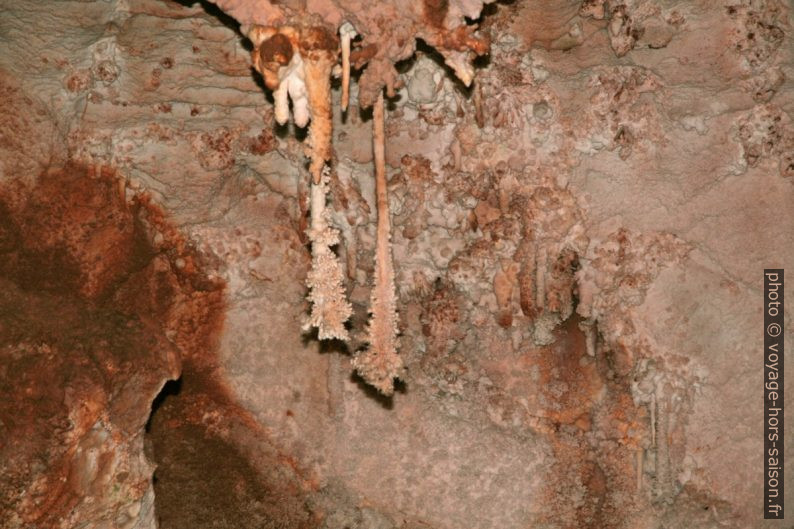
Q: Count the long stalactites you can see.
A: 2